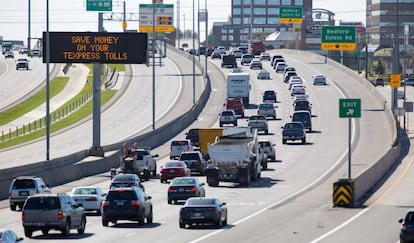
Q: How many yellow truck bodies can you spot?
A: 1